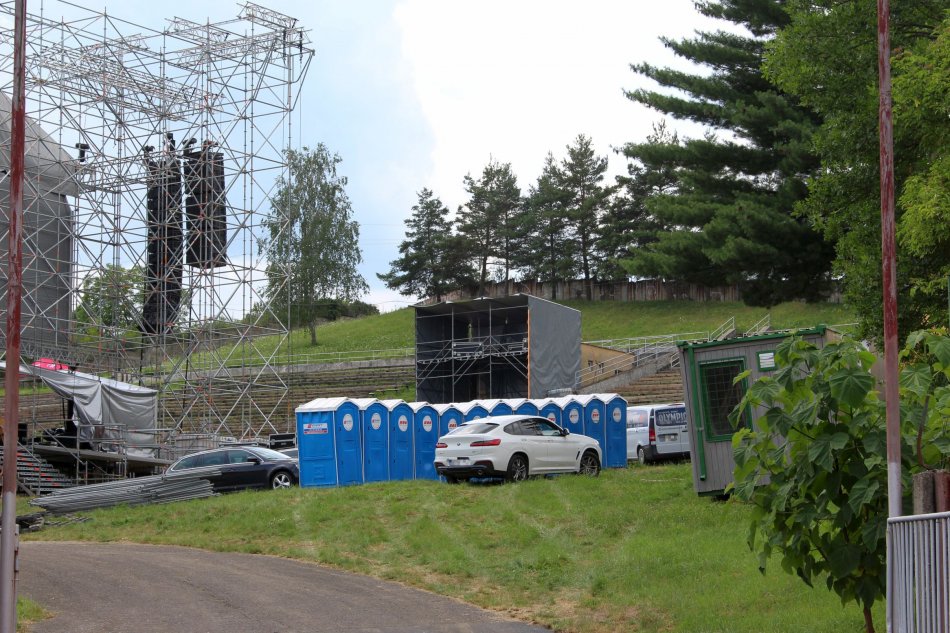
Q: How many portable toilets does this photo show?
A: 12